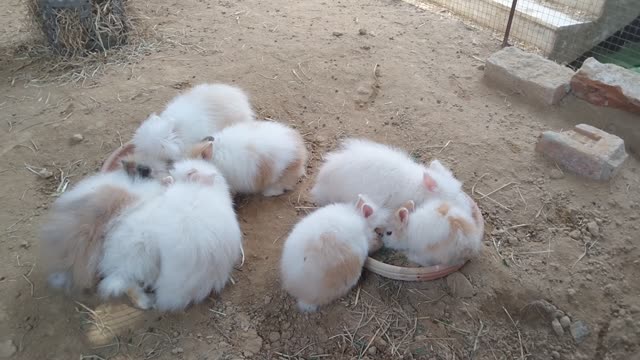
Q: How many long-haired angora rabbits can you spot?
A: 8